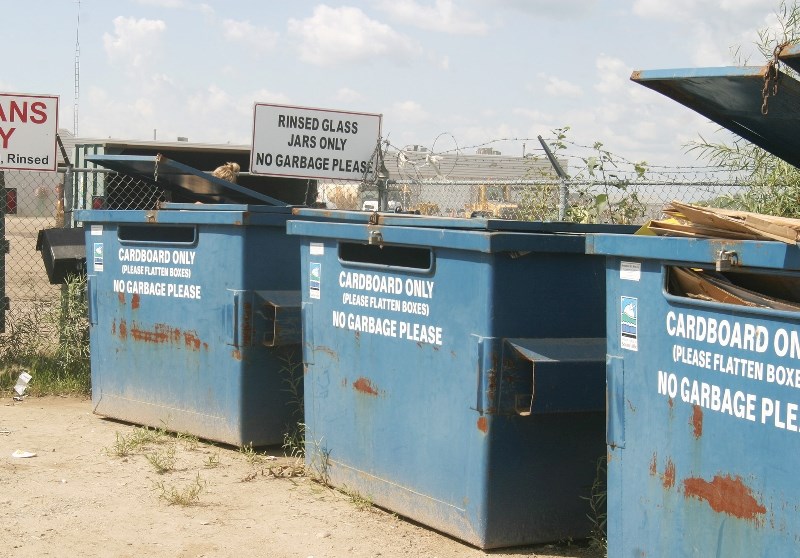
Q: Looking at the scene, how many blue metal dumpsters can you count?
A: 3